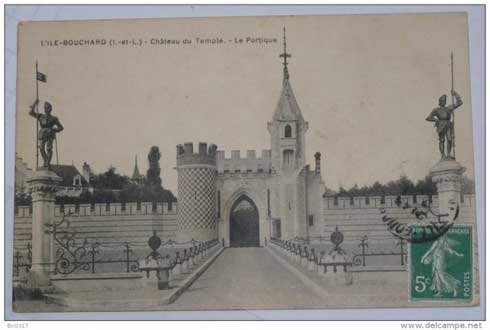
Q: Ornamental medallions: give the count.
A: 2